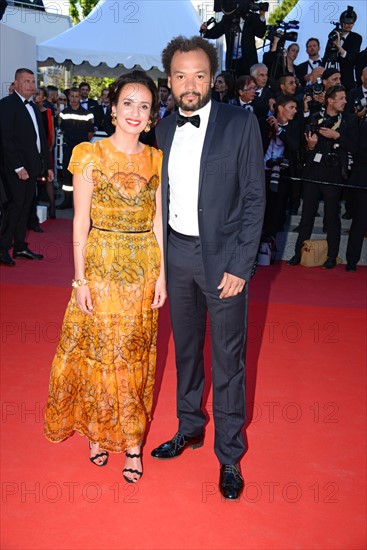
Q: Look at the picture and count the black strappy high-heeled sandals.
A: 2